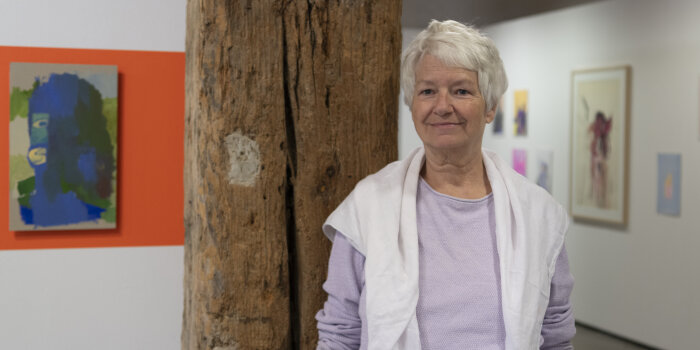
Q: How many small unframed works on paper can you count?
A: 5